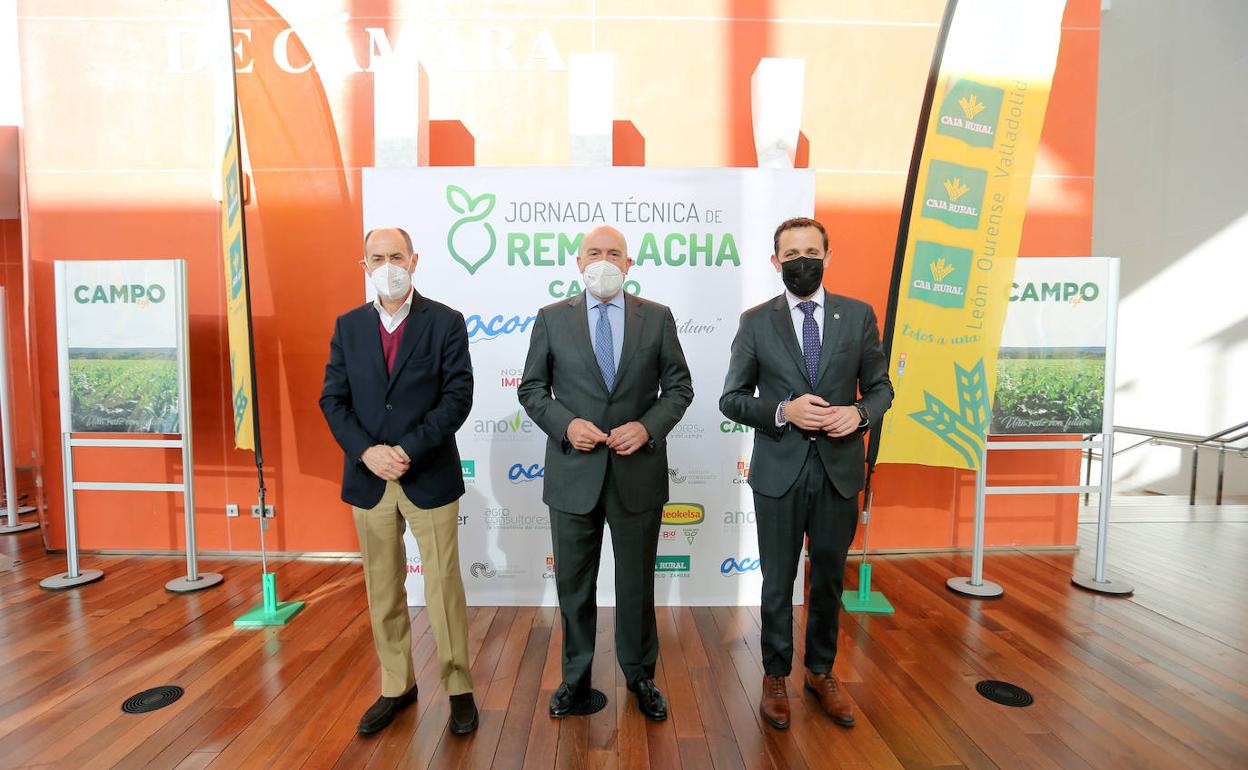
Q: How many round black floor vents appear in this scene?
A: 3